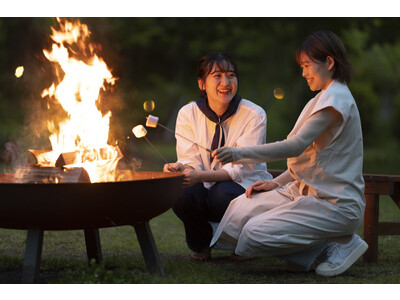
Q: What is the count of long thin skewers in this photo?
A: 2